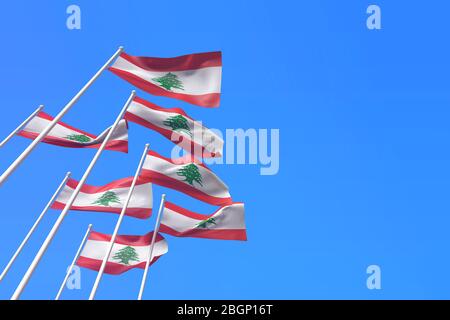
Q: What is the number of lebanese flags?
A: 7